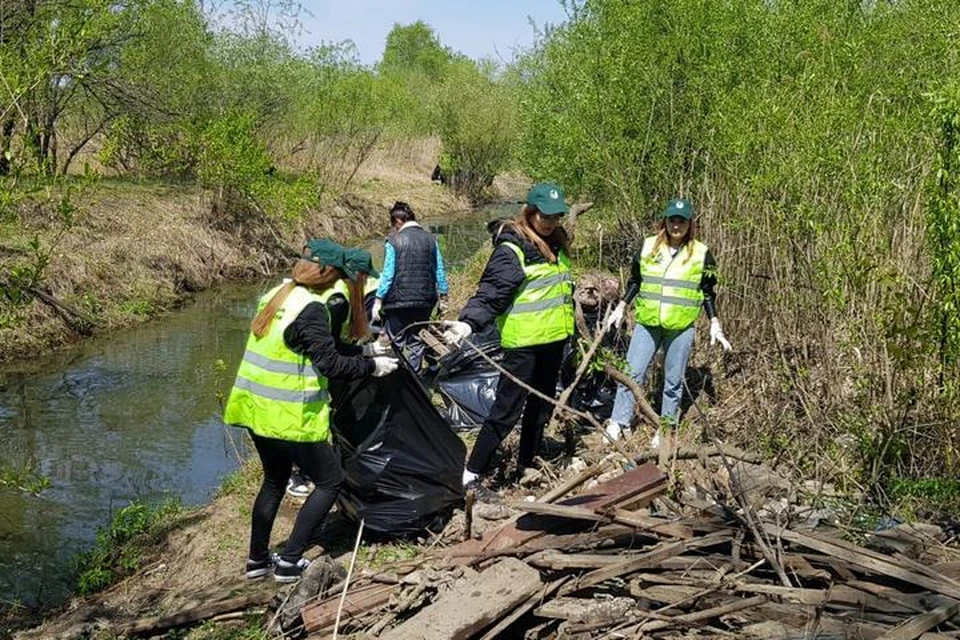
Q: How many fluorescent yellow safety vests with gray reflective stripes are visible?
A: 4